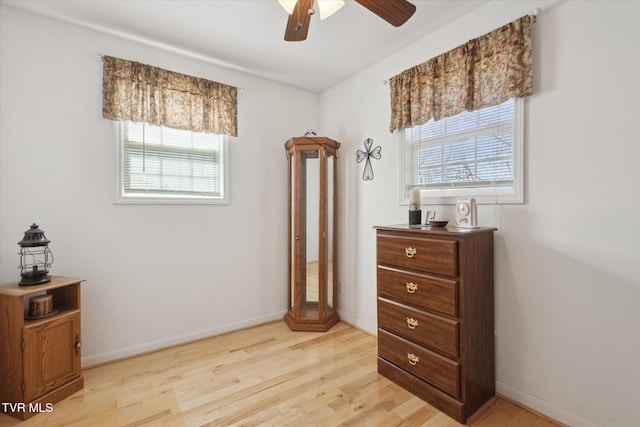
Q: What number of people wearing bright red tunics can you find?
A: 0